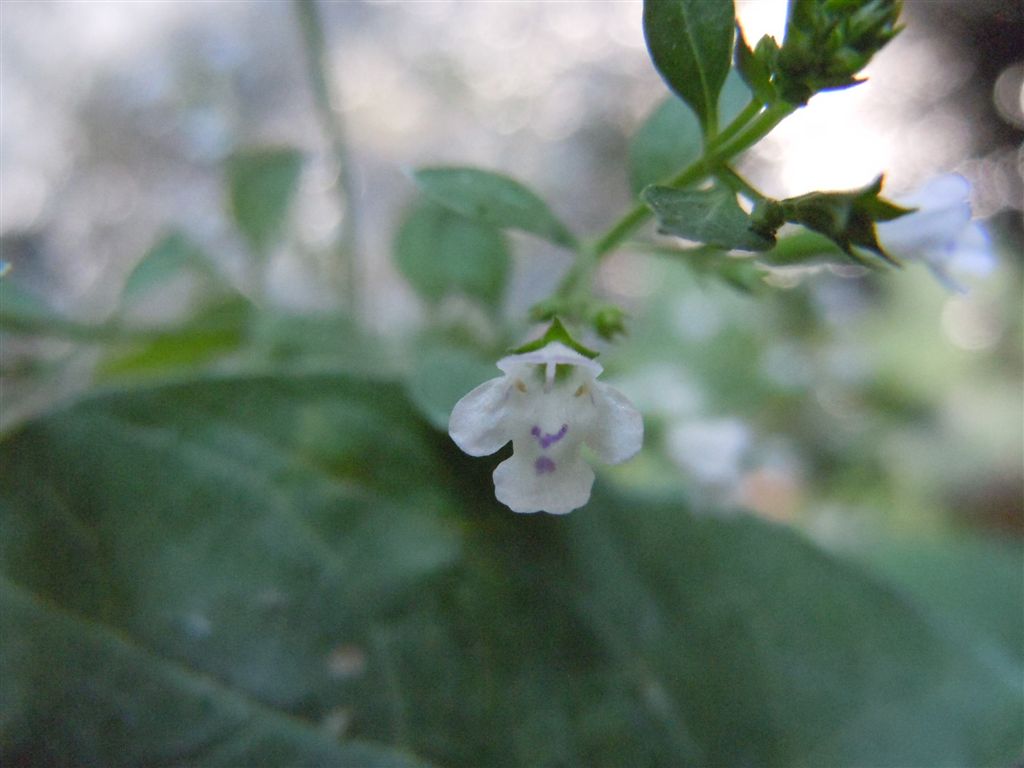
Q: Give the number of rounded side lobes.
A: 2